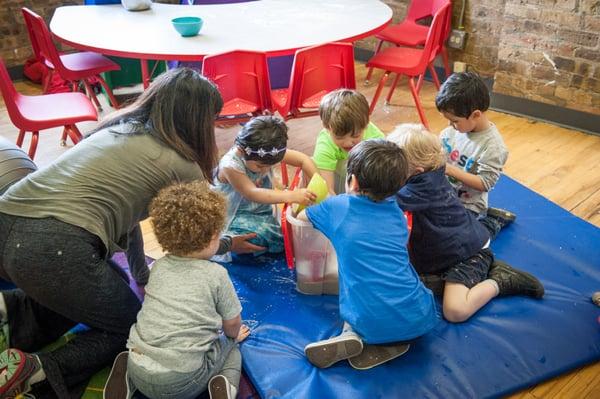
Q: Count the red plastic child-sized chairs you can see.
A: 6